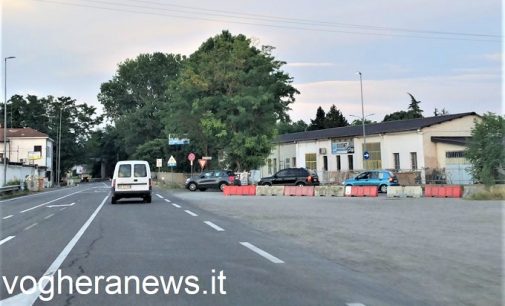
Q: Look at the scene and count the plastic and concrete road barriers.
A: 7